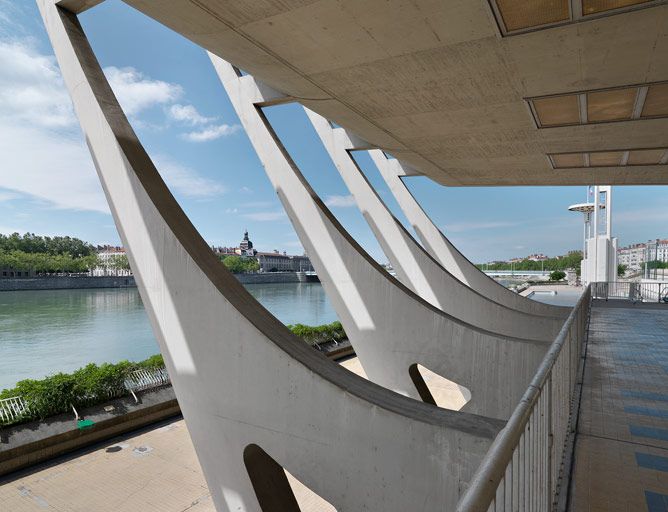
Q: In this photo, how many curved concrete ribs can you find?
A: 4